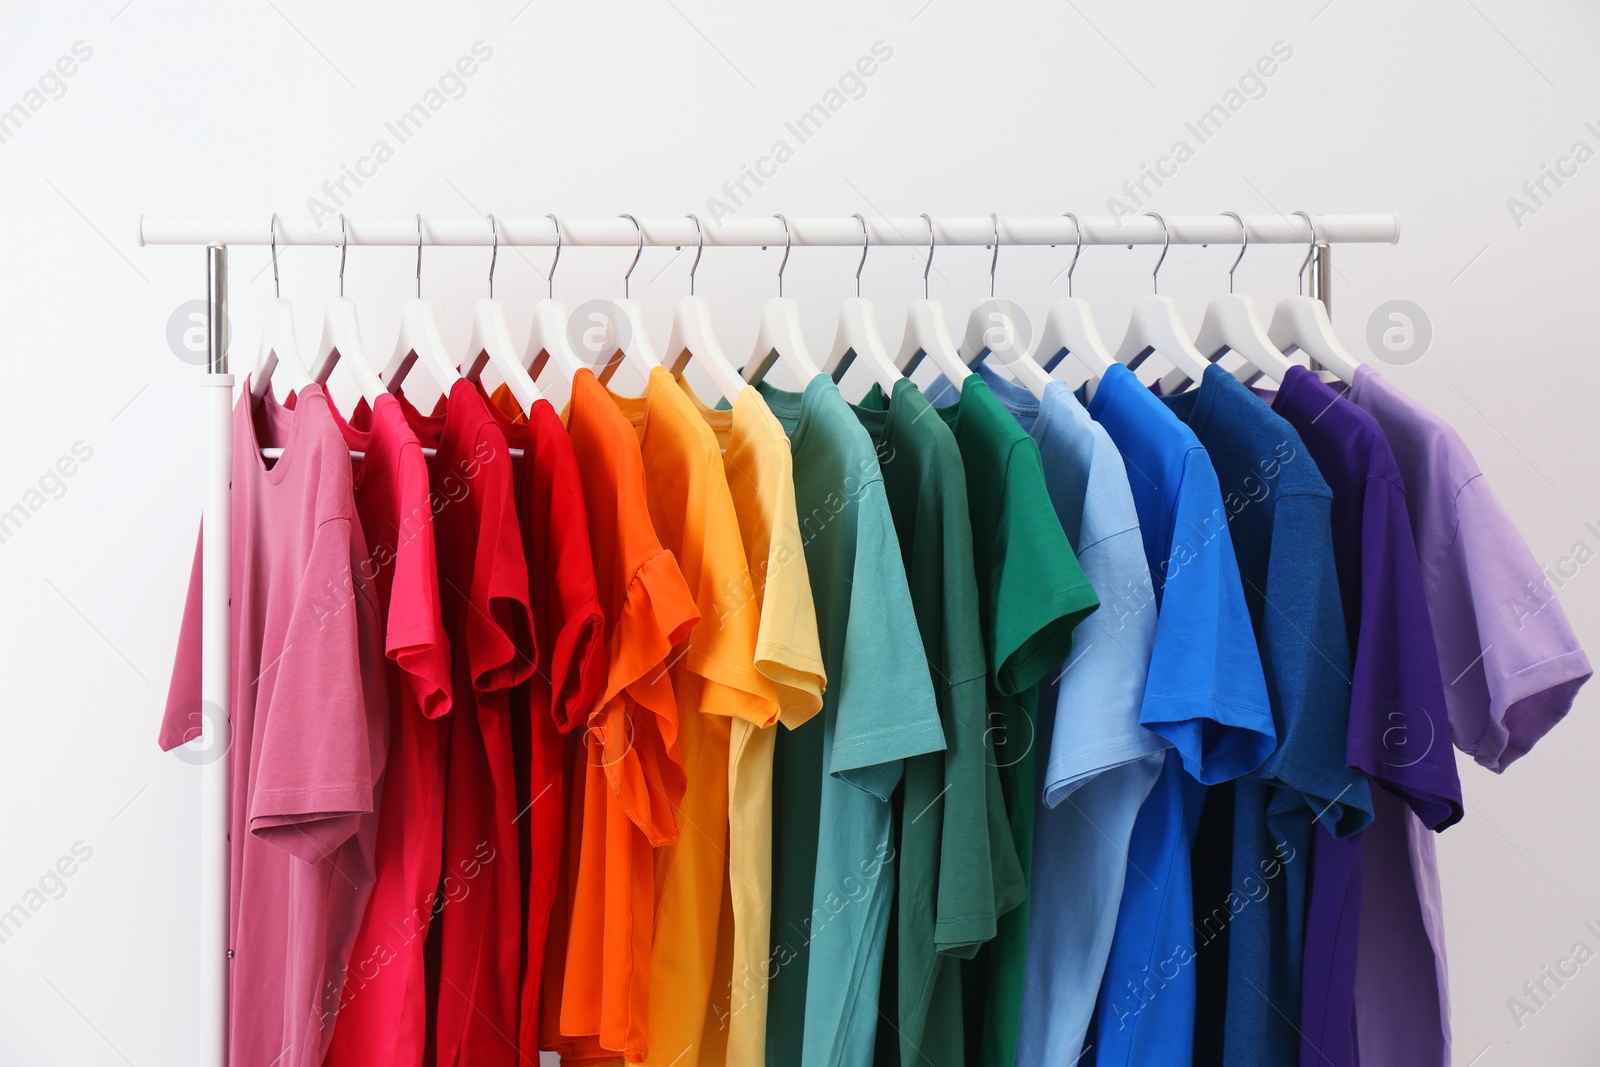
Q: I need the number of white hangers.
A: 15